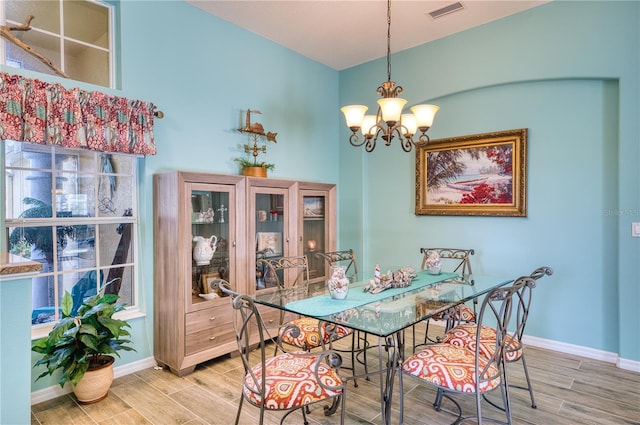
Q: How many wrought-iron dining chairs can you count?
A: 6